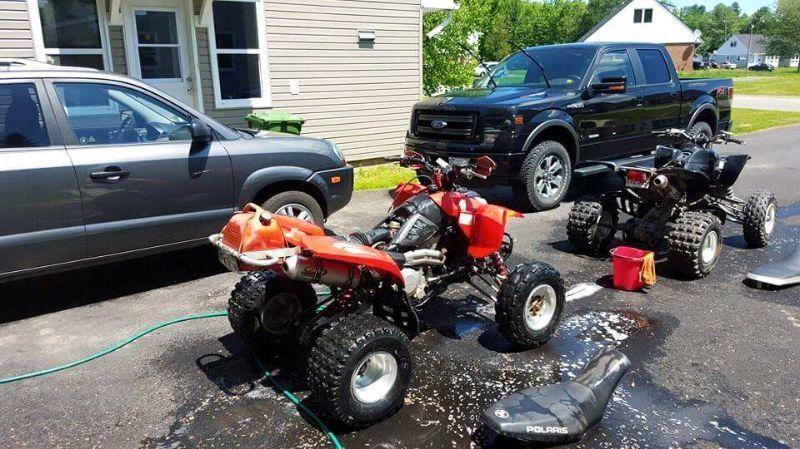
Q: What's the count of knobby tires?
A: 6